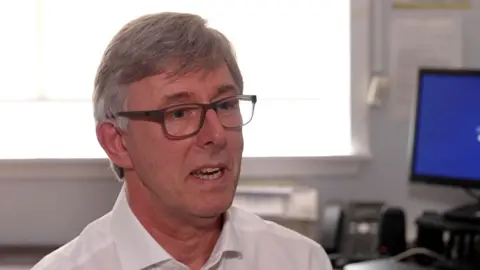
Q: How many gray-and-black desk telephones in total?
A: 1